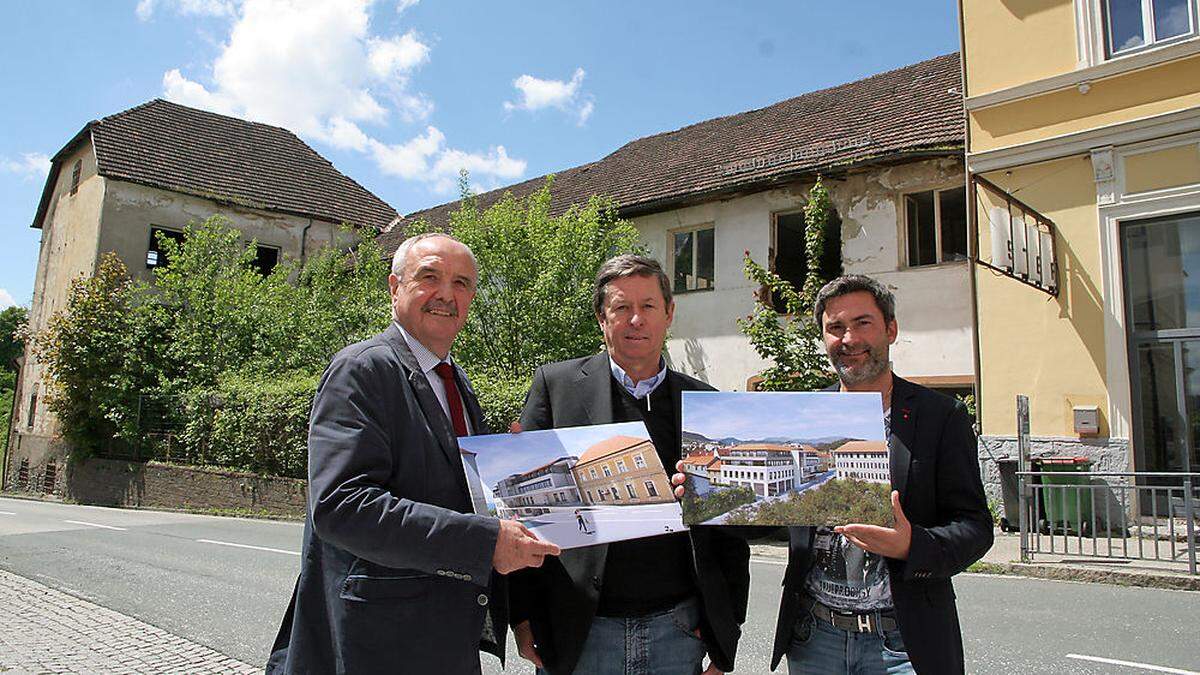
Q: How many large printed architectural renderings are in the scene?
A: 2